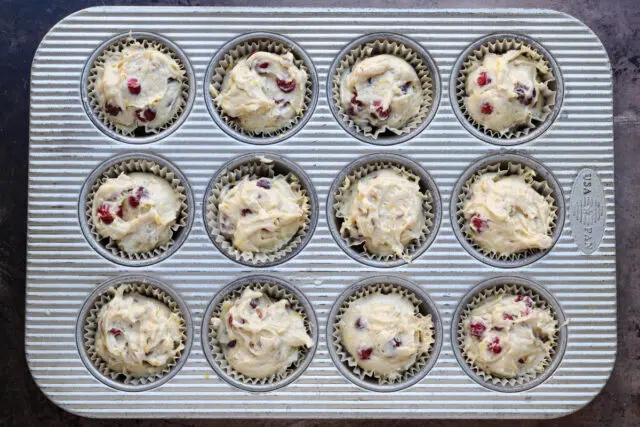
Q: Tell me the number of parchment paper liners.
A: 12